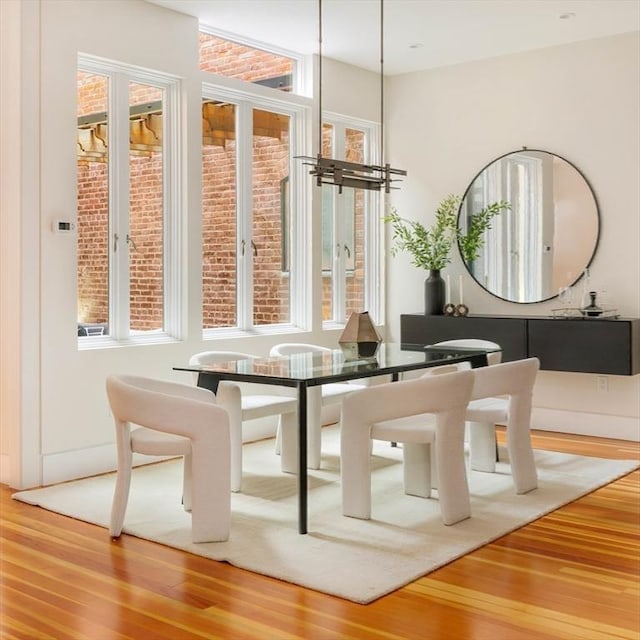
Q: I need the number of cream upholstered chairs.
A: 6